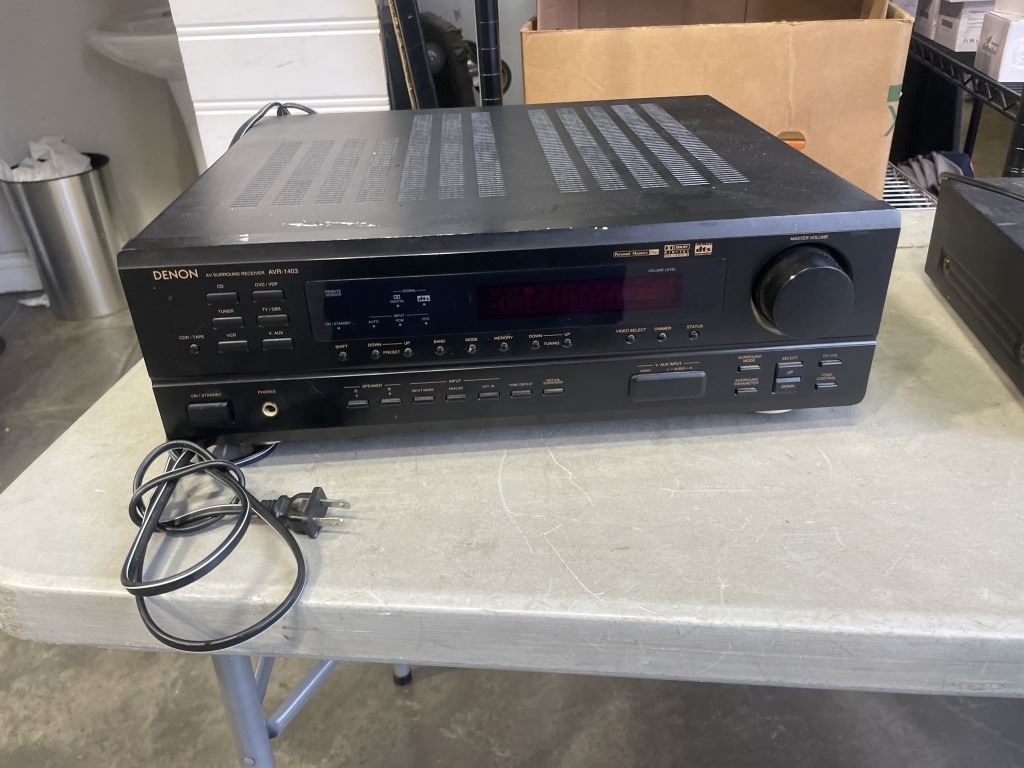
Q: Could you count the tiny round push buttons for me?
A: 12